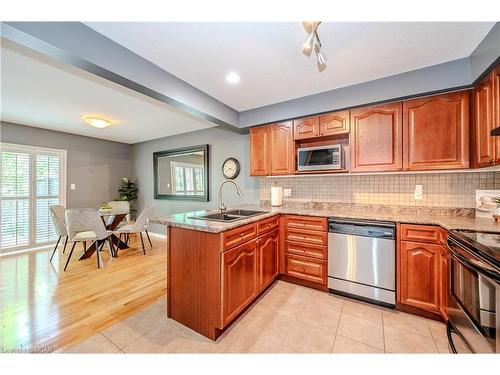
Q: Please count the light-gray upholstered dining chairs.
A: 4